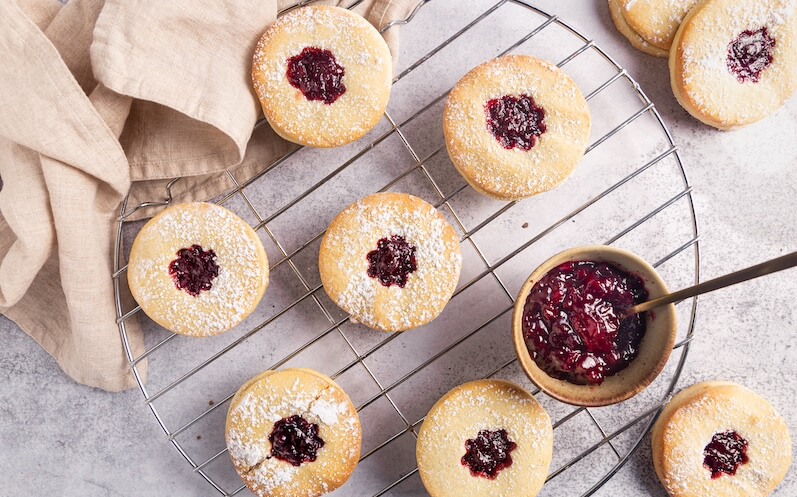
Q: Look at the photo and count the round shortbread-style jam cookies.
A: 9